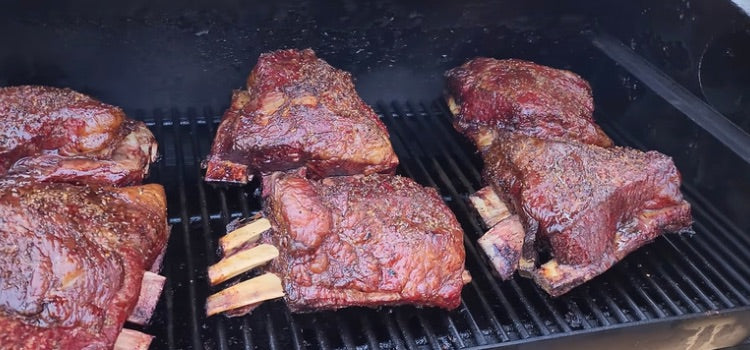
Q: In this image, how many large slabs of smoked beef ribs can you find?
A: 6